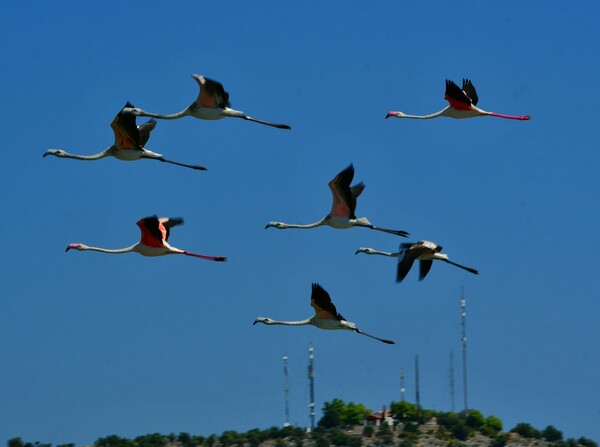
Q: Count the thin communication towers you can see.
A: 6